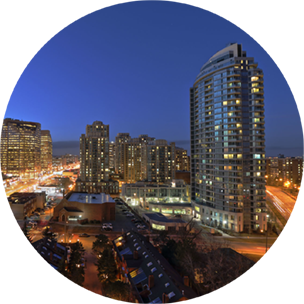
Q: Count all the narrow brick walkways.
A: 1